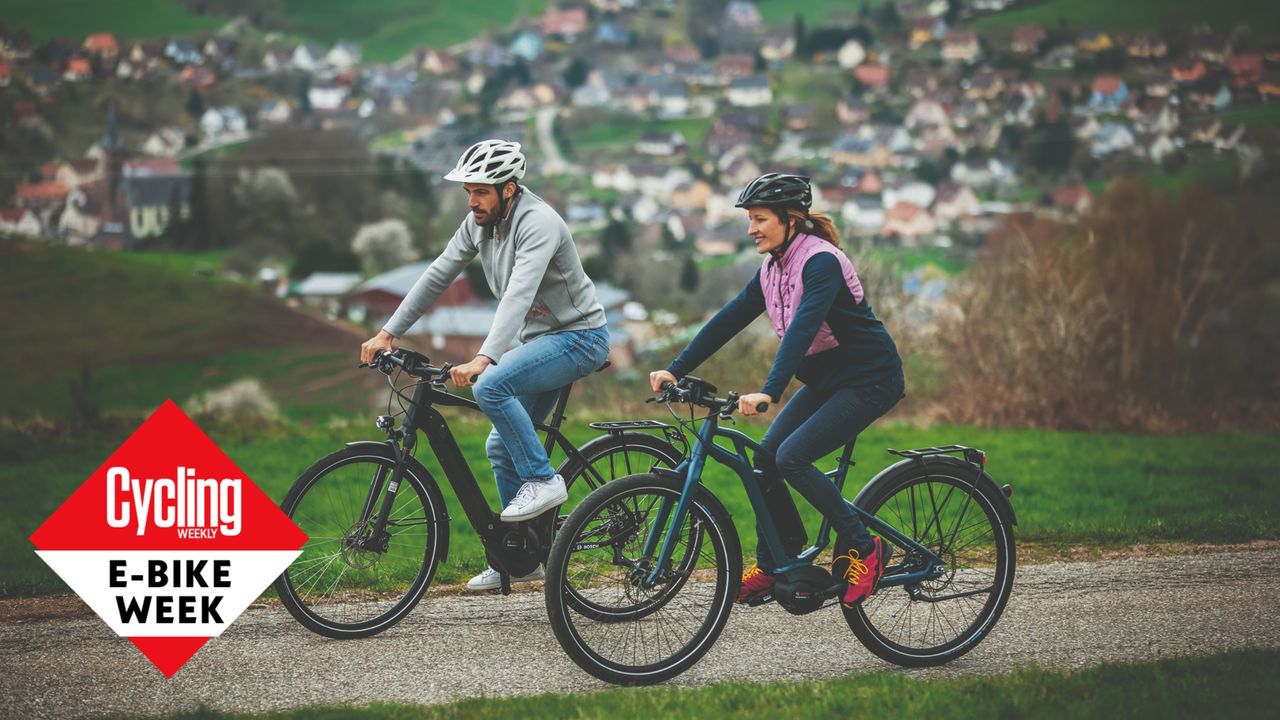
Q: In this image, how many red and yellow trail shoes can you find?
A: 2